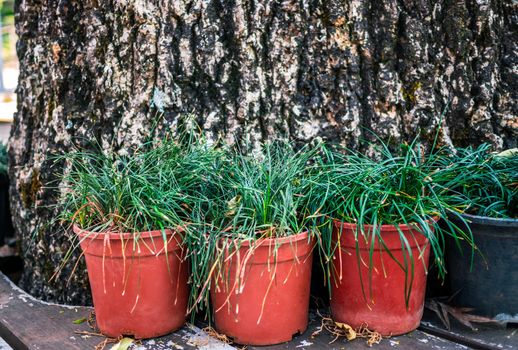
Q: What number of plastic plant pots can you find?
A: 4